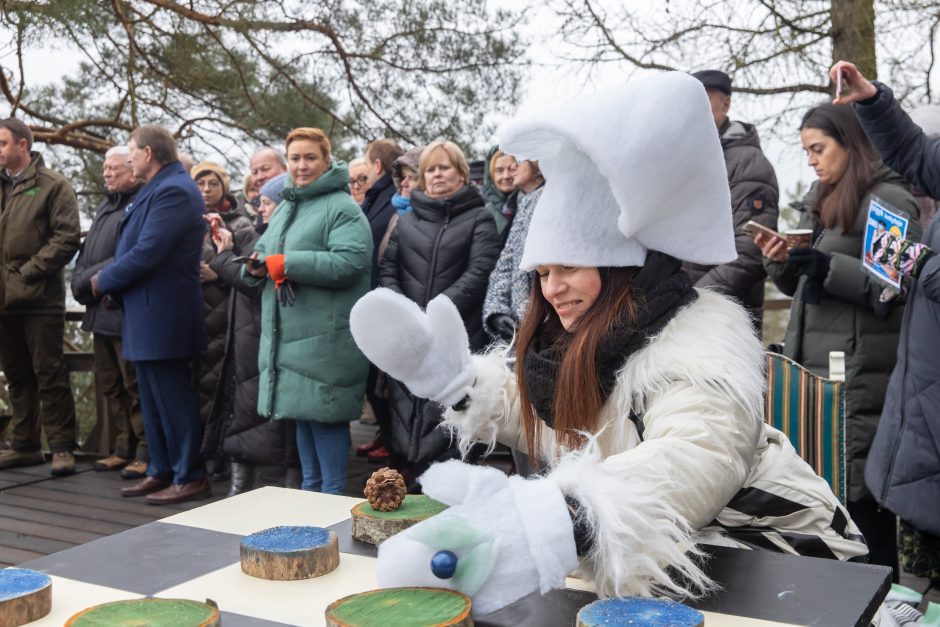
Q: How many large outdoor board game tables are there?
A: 1